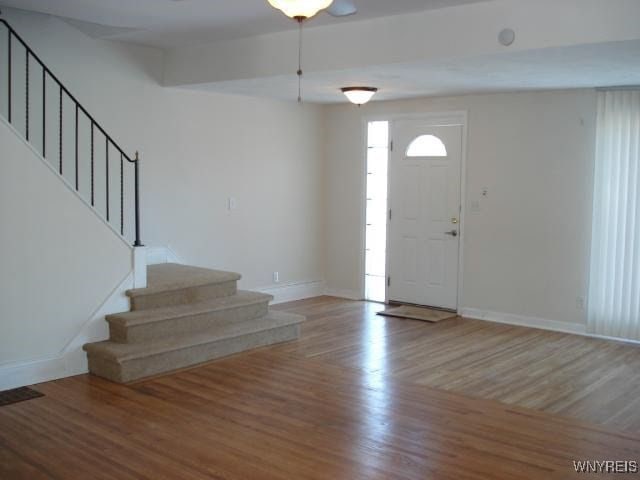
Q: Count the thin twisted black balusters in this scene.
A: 4